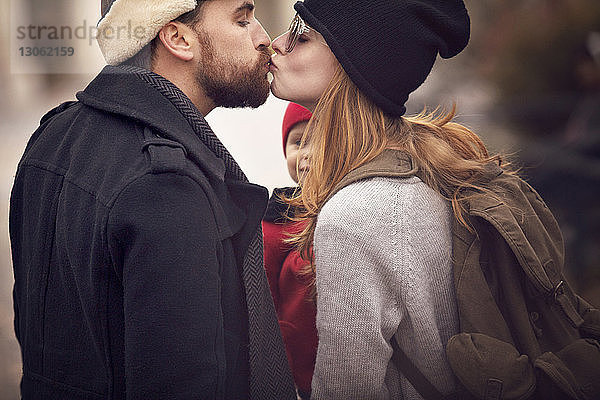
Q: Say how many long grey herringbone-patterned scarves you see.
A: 1